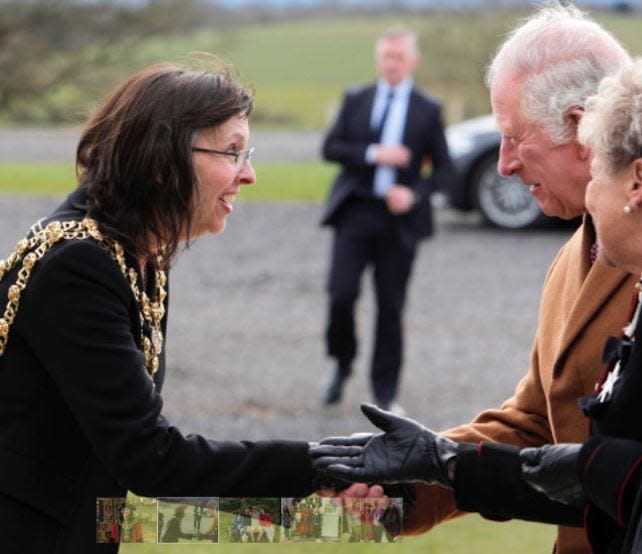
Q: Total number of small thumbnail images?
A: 5